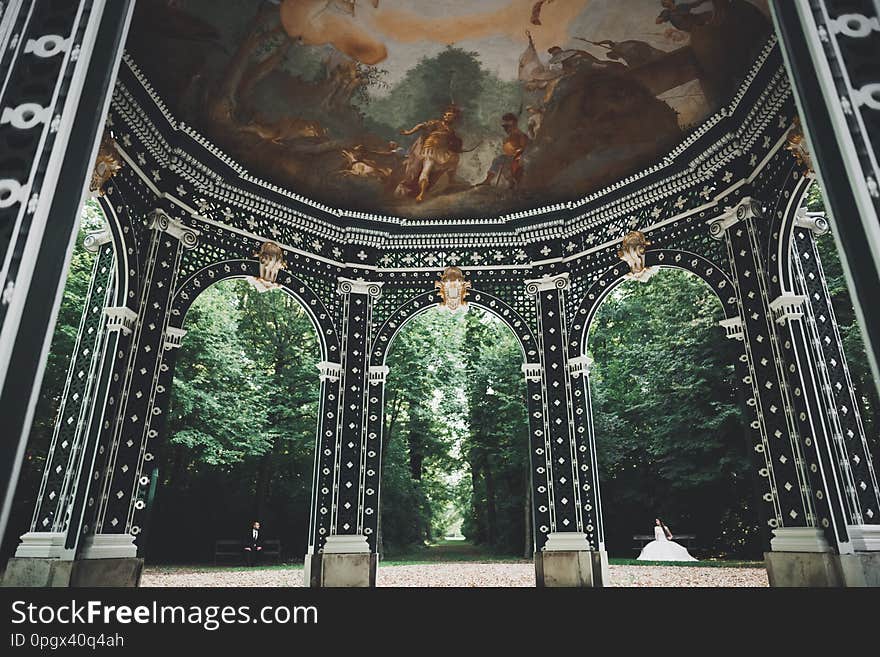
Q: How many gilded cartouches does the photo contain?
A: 5